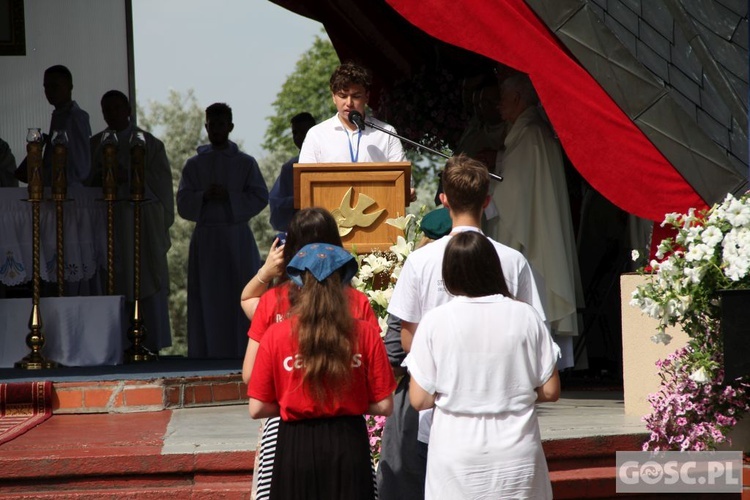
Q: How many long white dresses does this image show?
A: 1